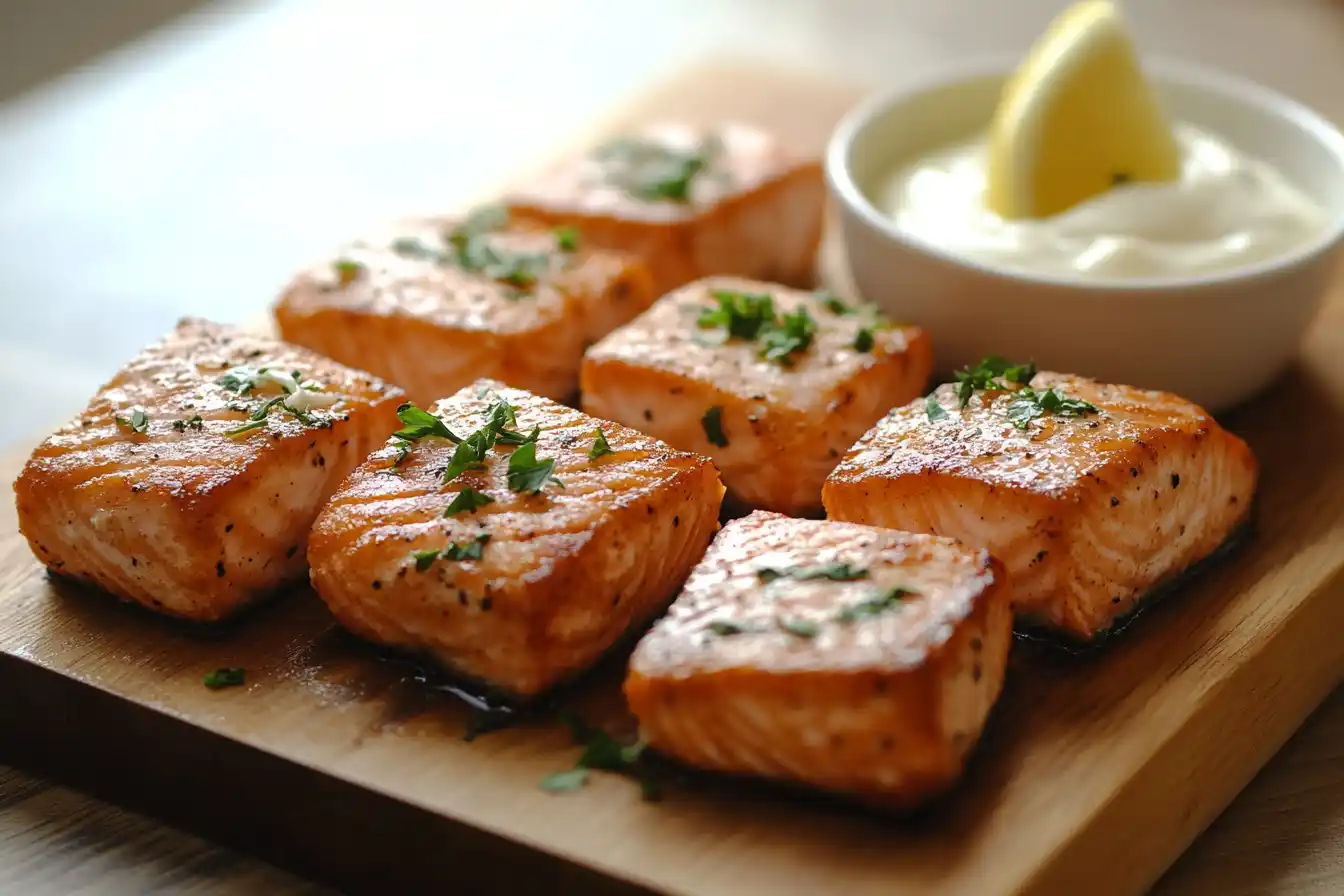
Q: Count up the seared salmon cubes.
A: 7